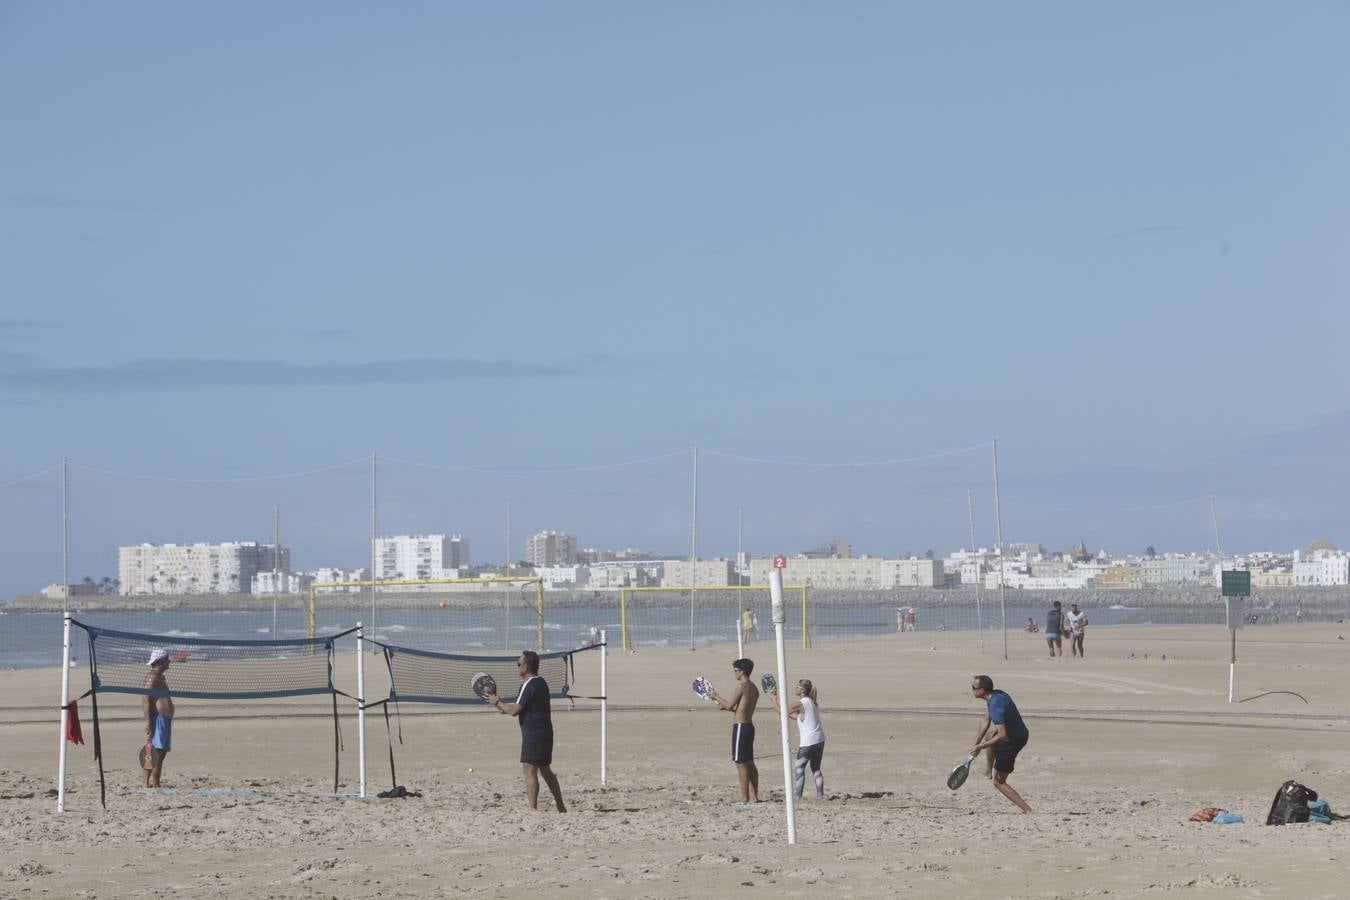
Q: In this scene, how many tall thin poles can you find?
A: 9